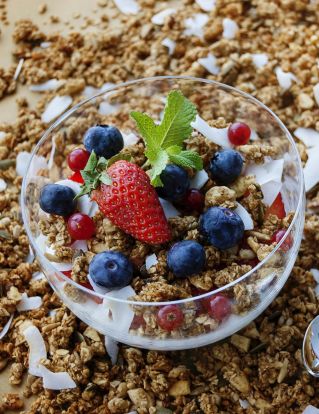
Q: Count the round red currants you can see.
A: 7